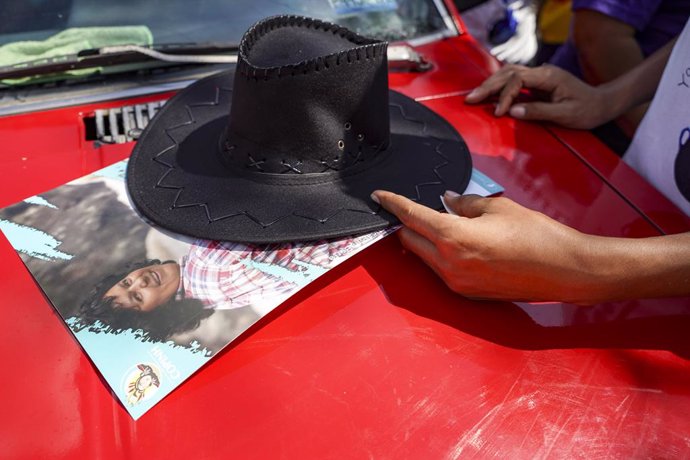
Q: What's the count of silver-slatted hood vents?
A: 1